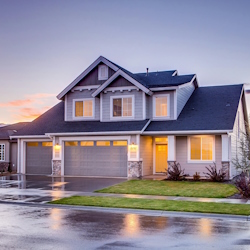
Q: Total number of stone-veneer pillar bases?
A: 4